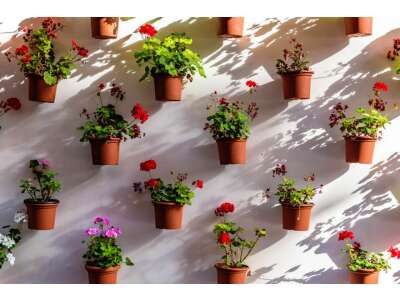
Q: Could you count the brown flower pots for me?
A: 15